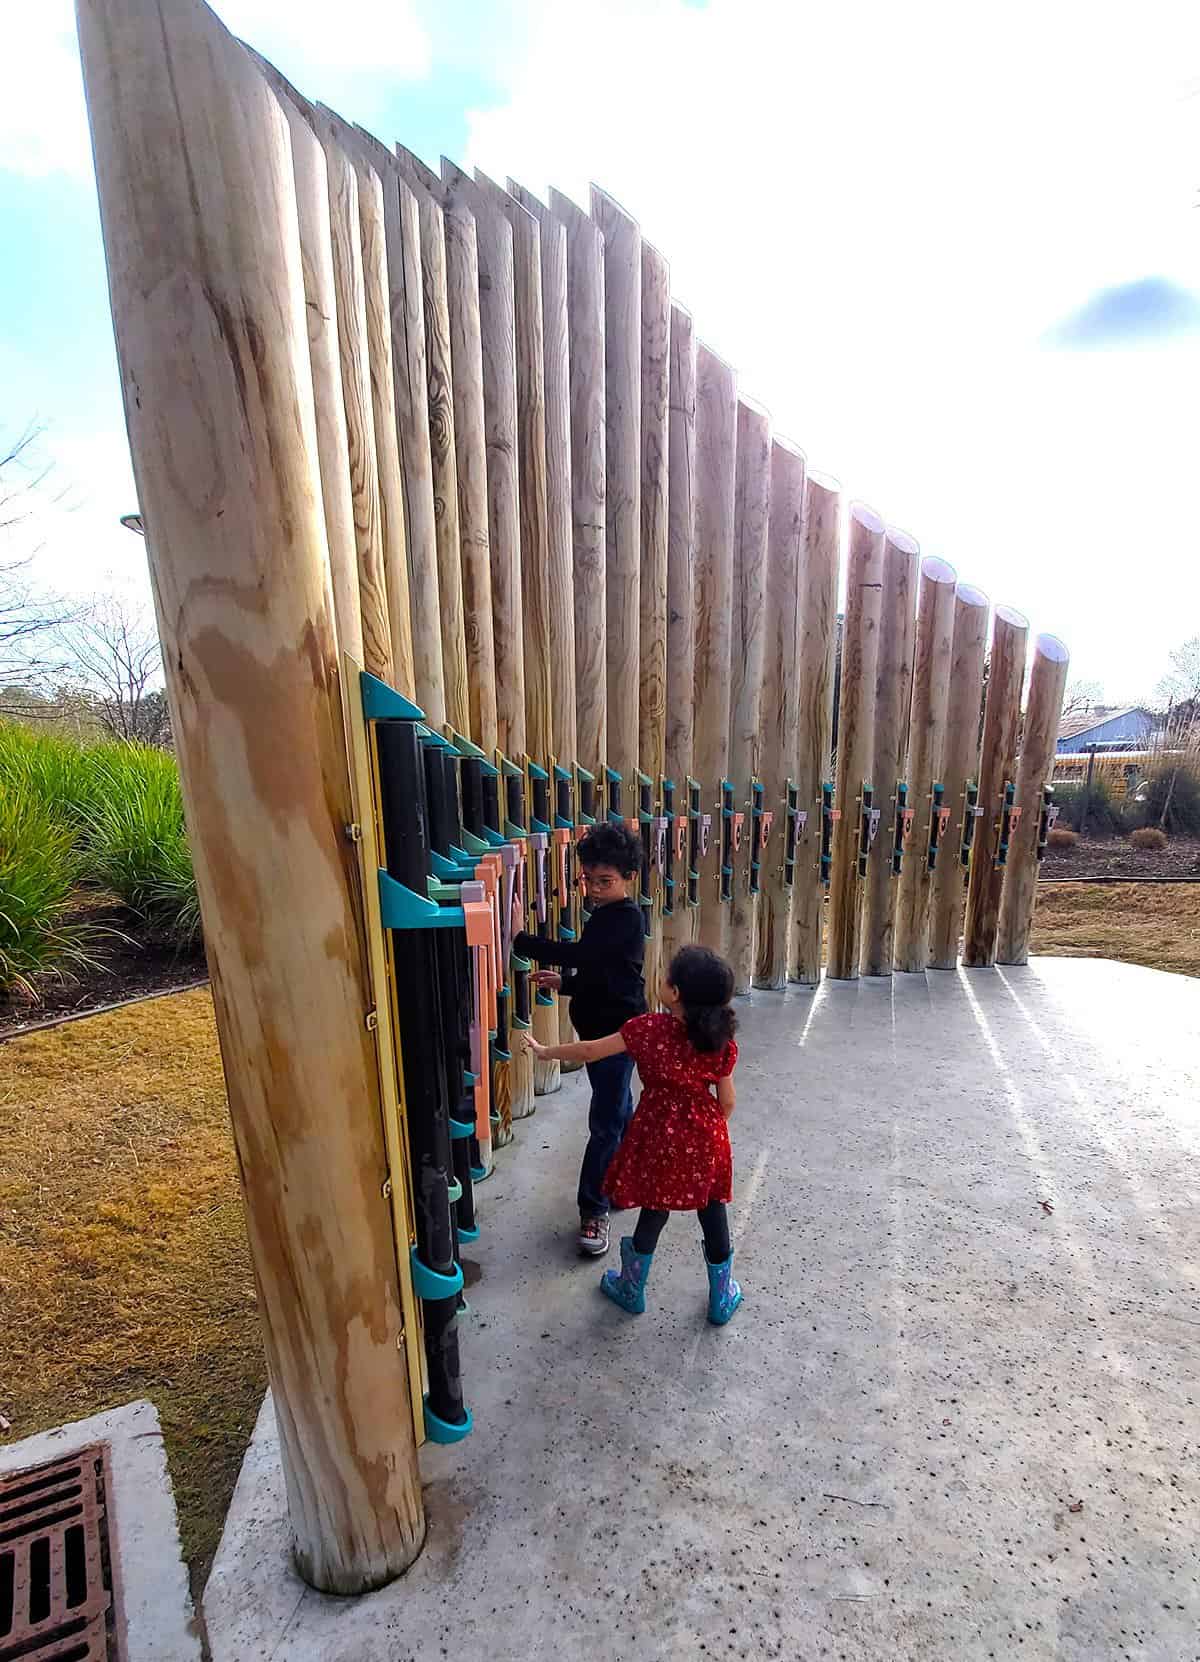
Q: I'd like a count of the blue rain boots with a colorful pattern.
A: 2